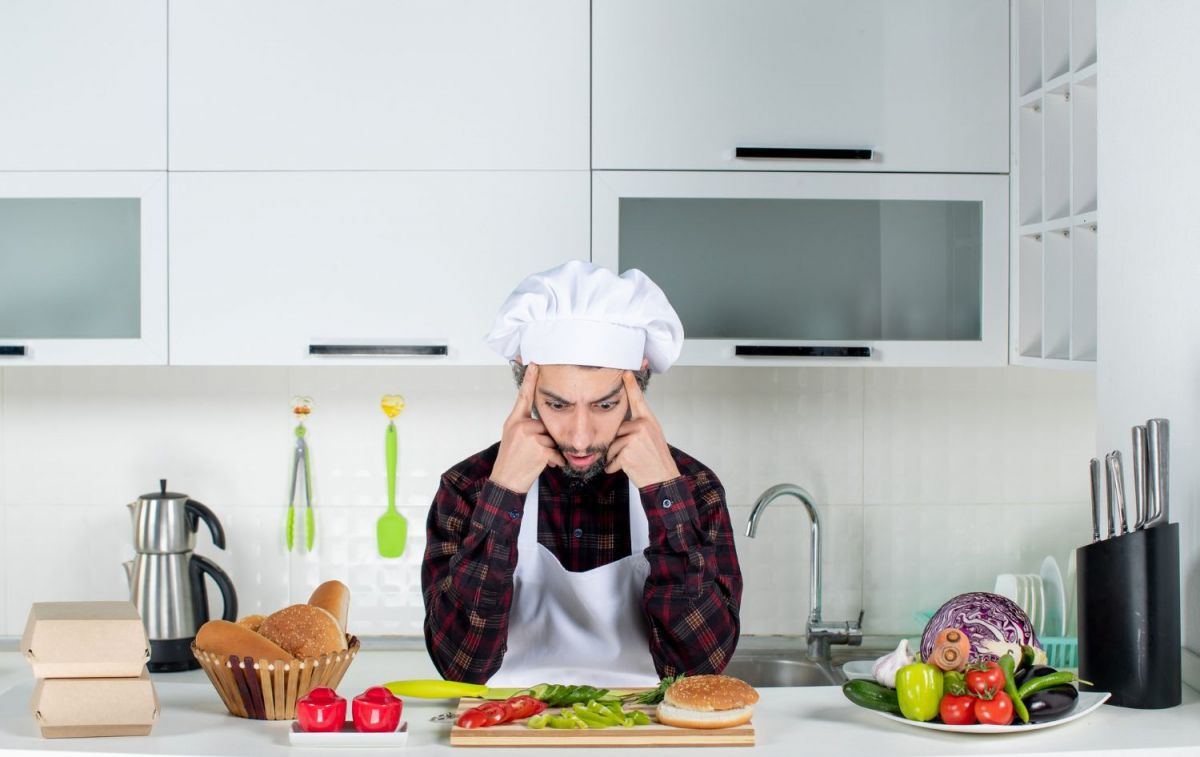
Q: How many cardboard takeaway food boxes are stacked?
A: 2